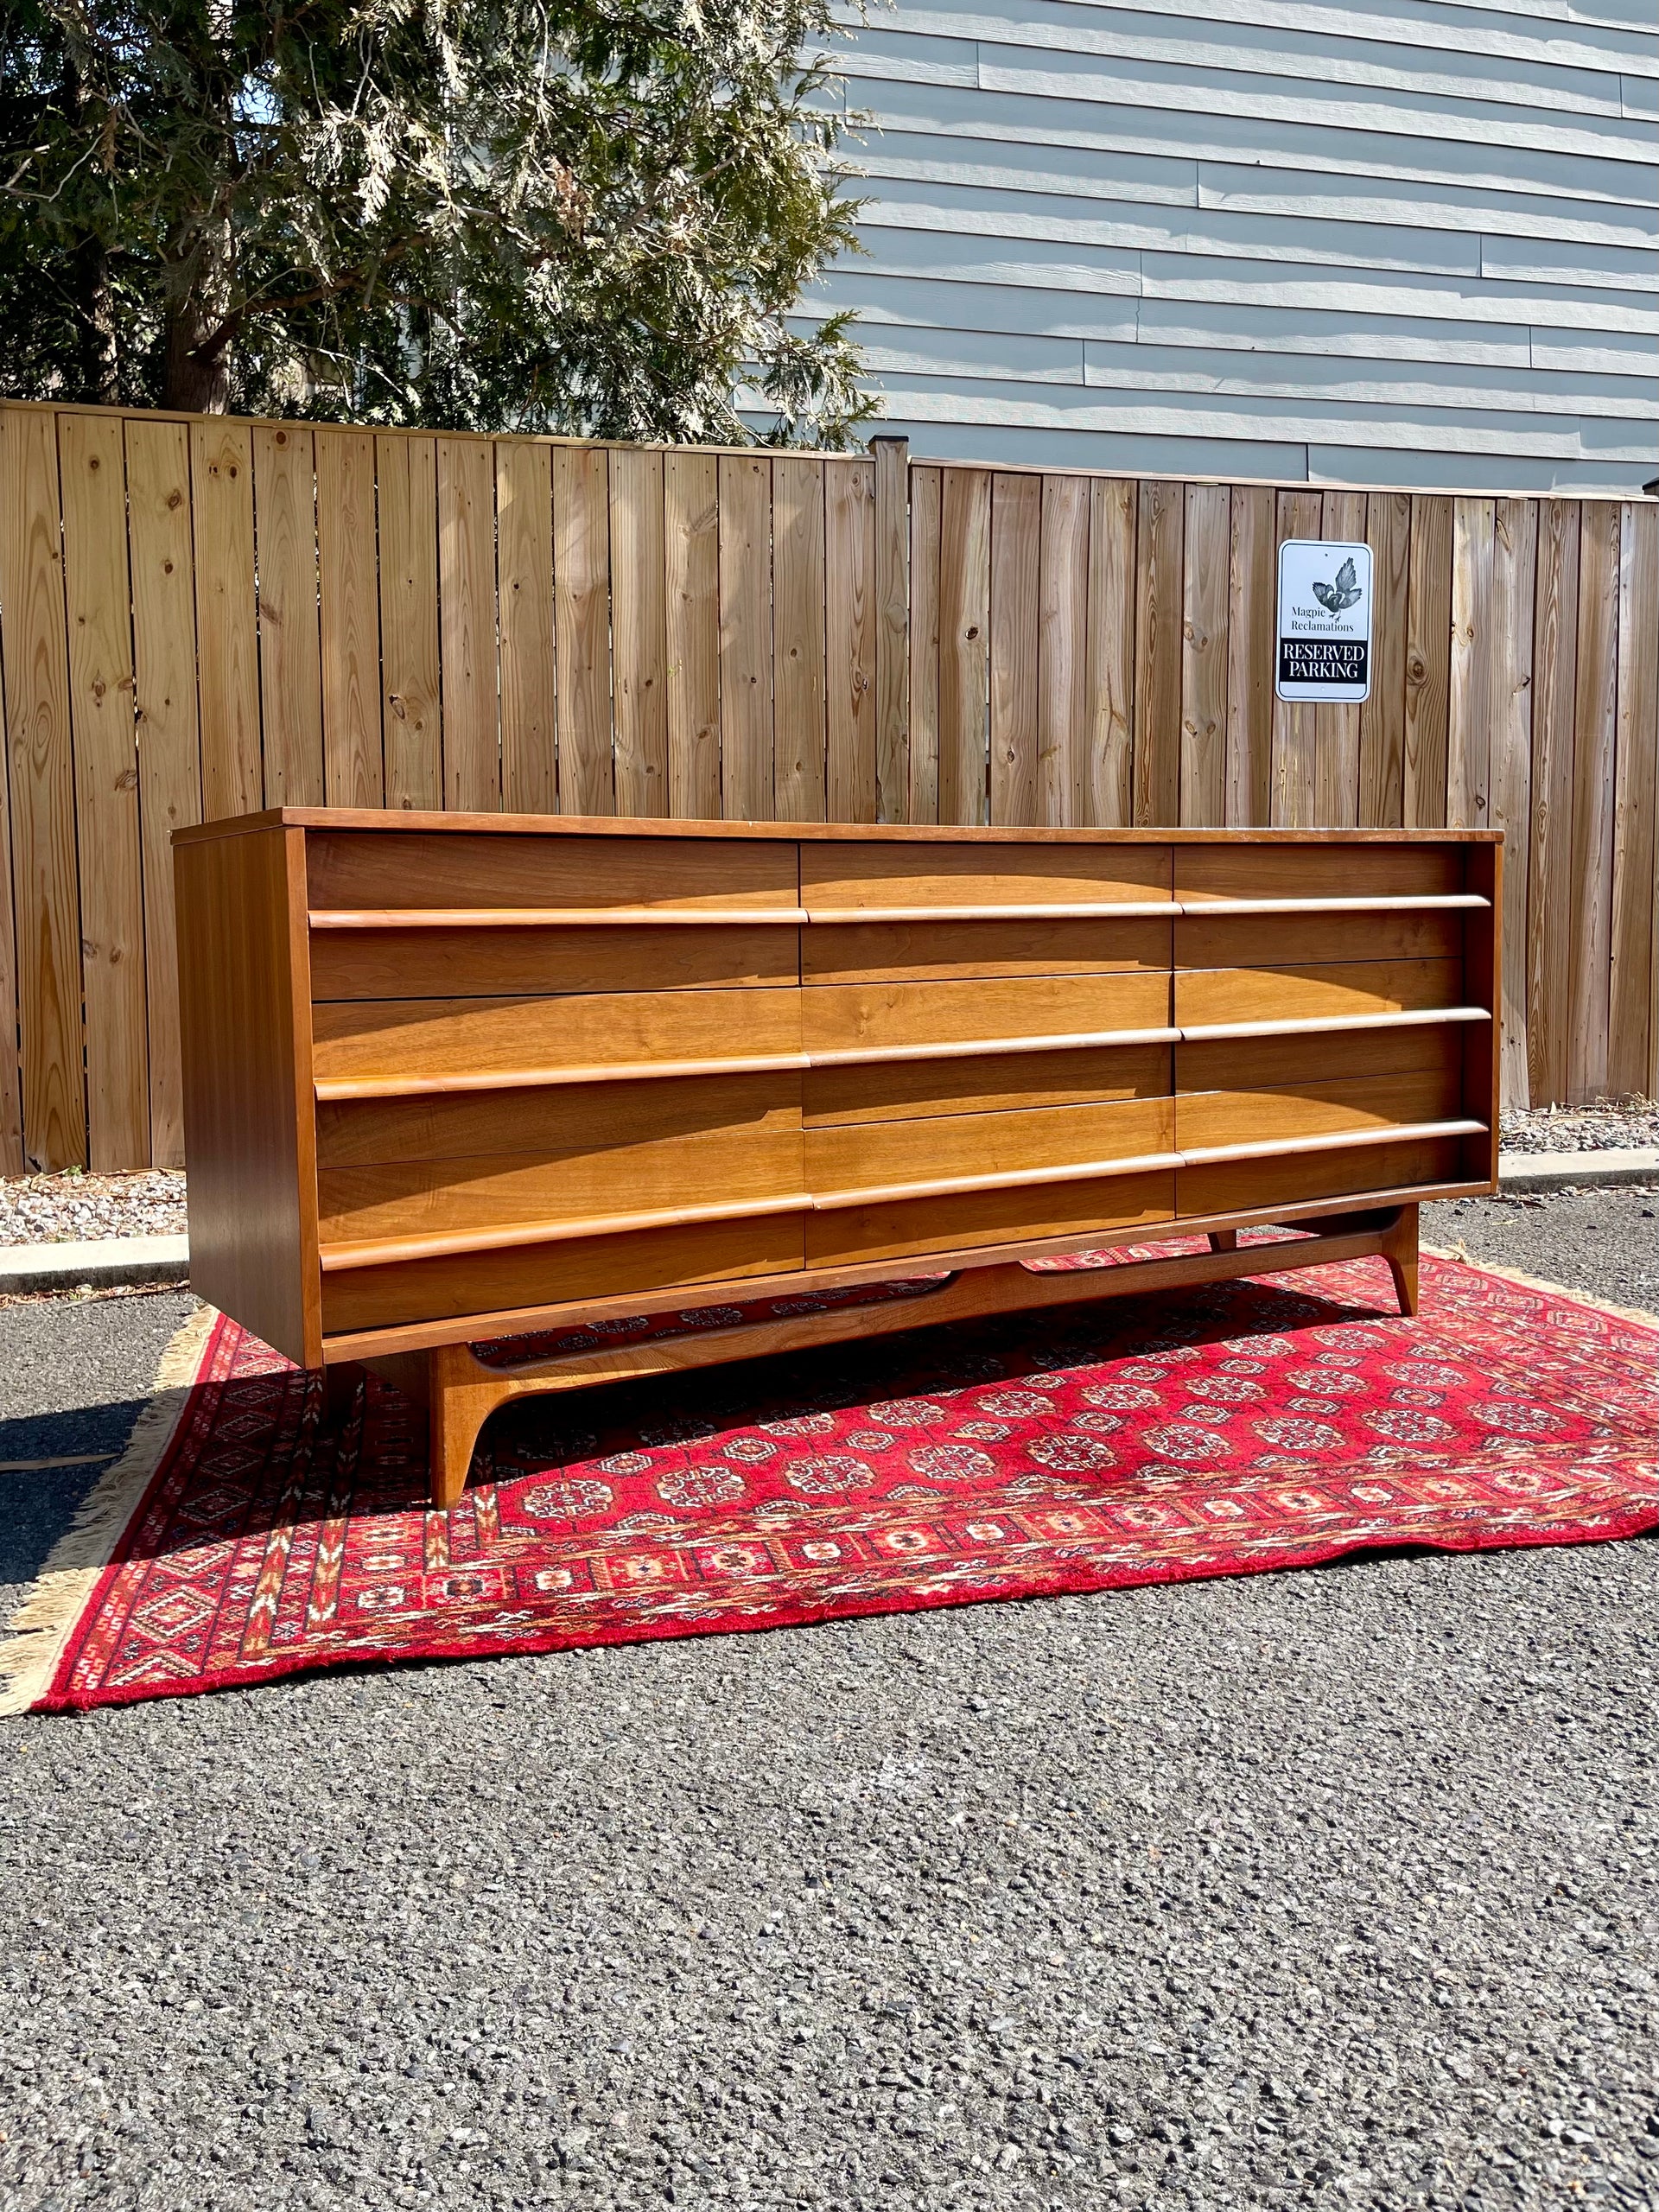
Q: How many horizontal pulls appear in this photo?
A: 9